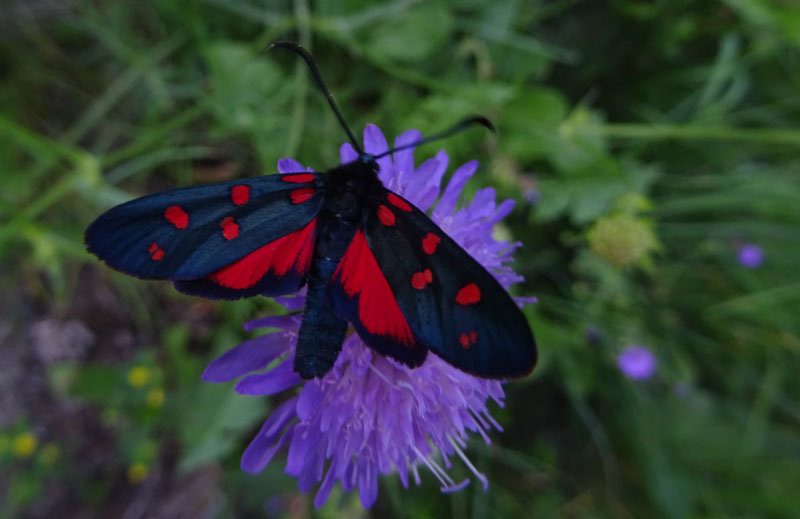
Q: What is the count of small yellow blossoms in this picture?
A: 5